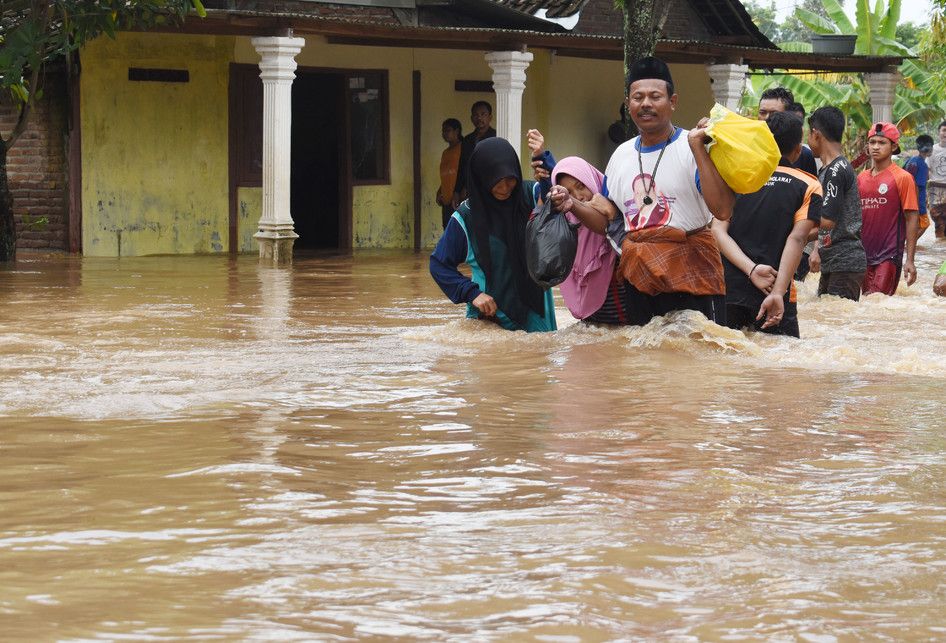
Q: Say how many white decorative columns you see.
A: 4